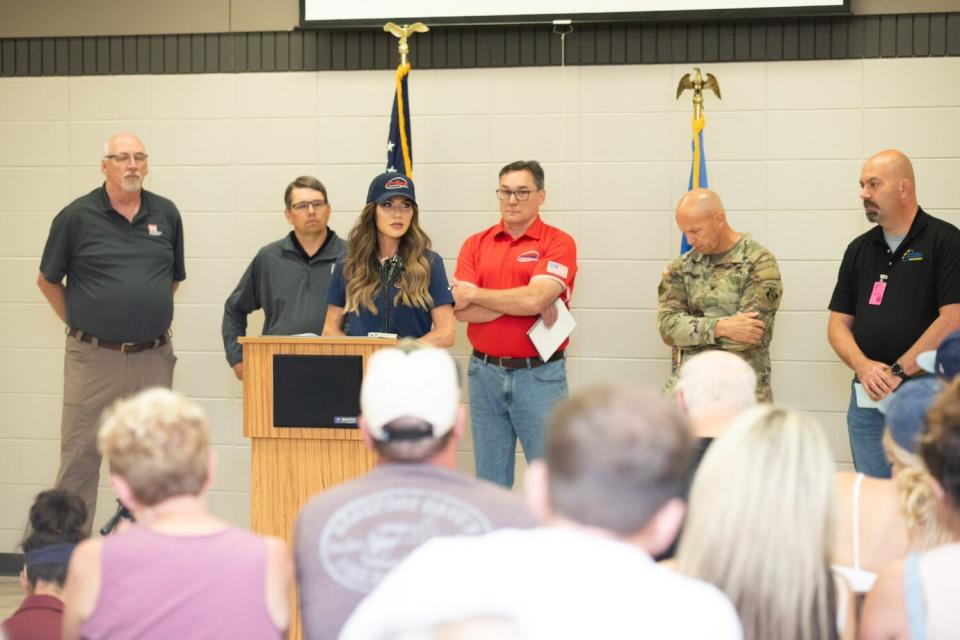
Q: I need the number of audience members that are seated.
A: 9